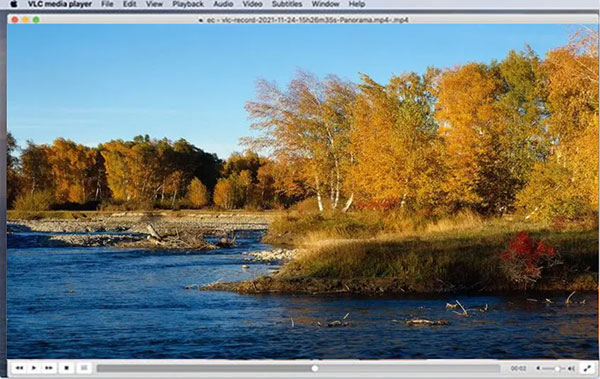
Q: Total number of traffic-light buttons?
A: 3